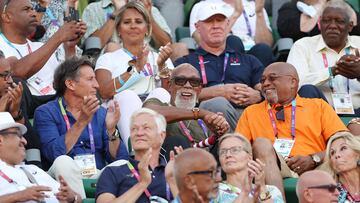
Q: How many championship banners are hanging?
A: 0